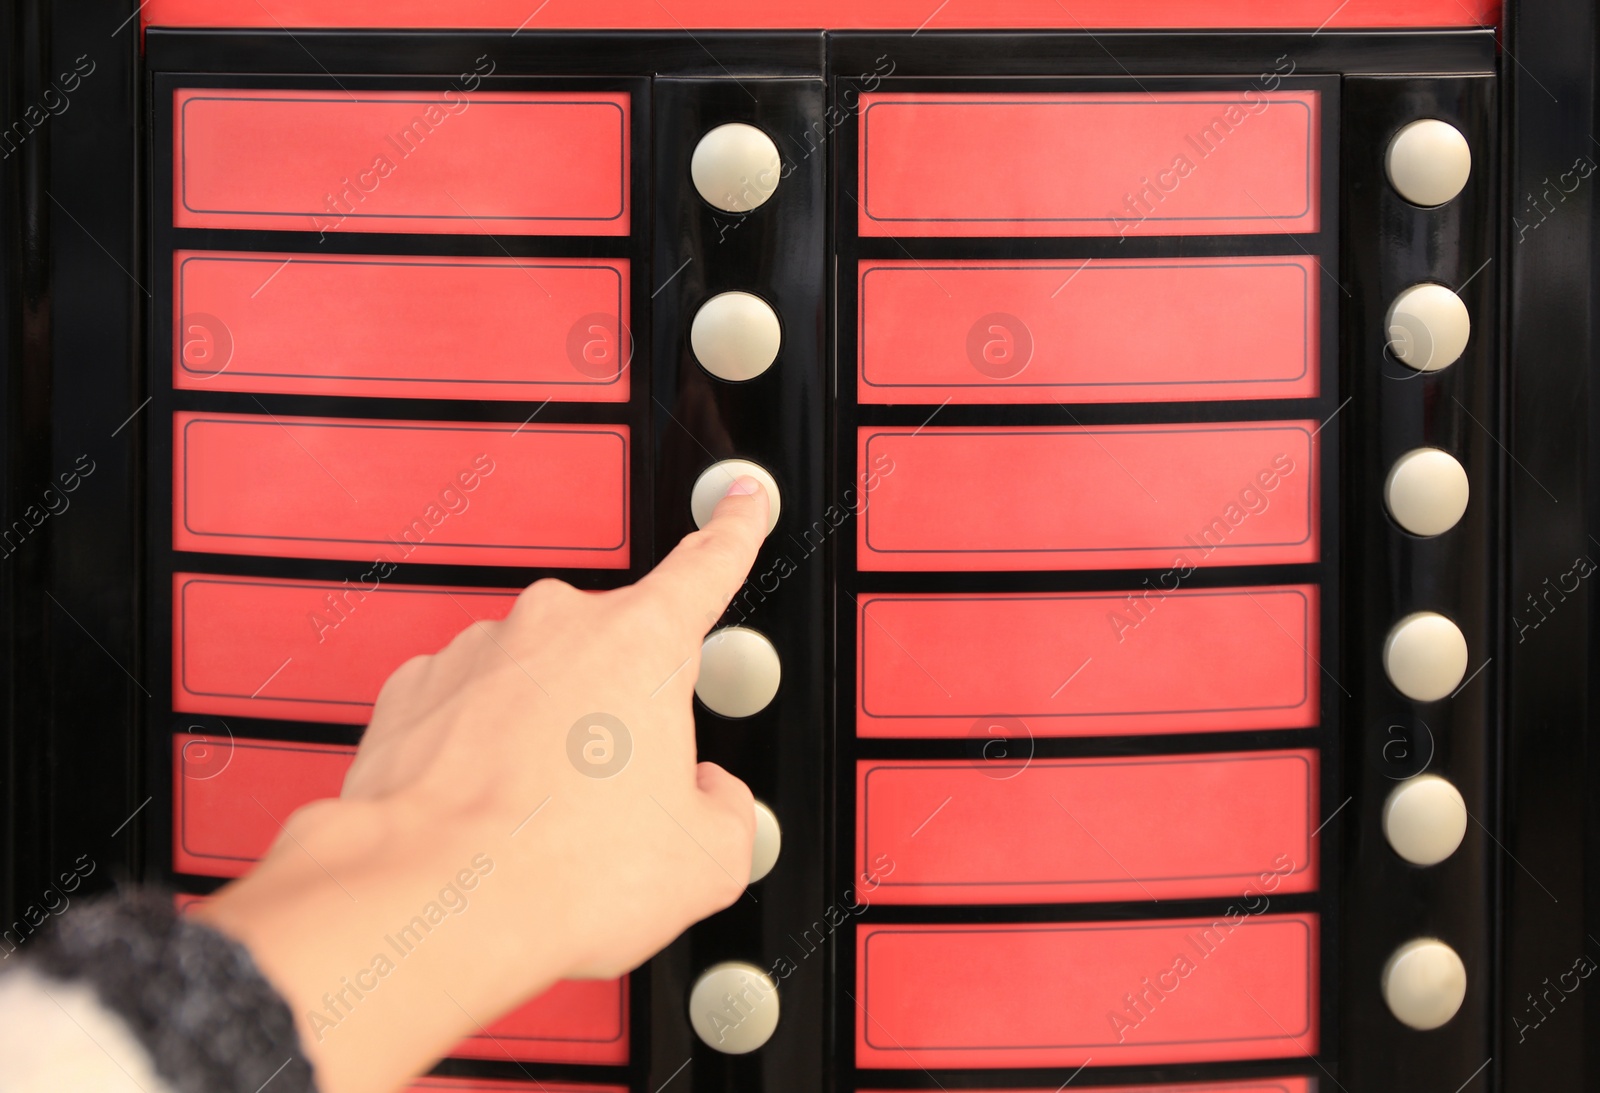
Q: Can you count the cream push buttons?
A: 12